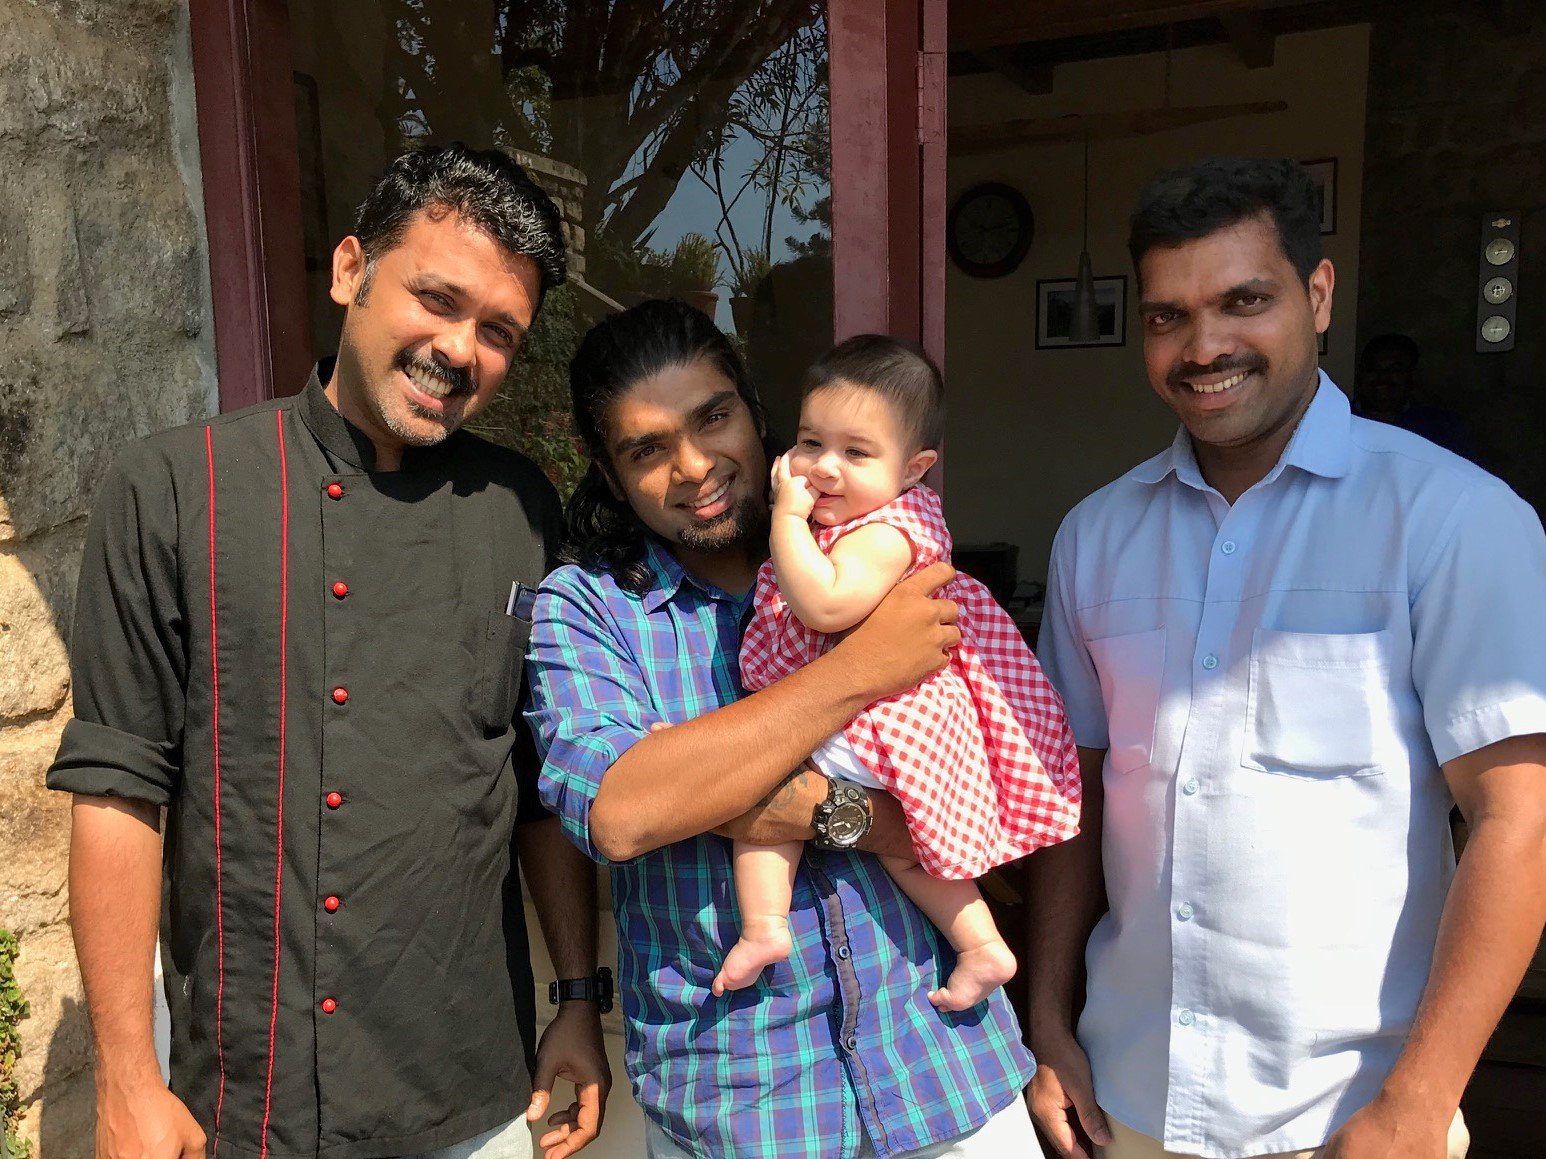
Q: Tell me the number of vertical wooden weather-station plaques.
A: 1